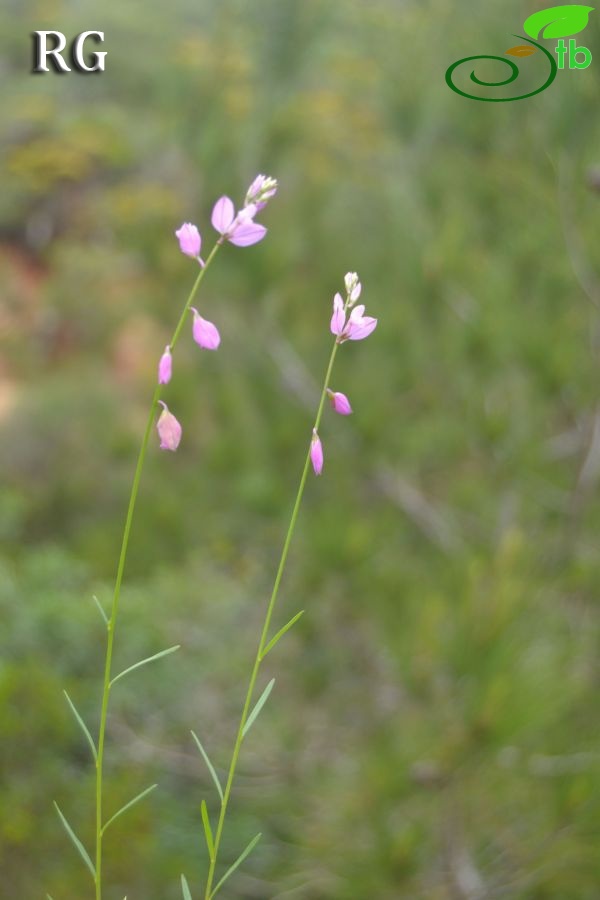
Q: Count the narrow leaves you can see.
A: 11